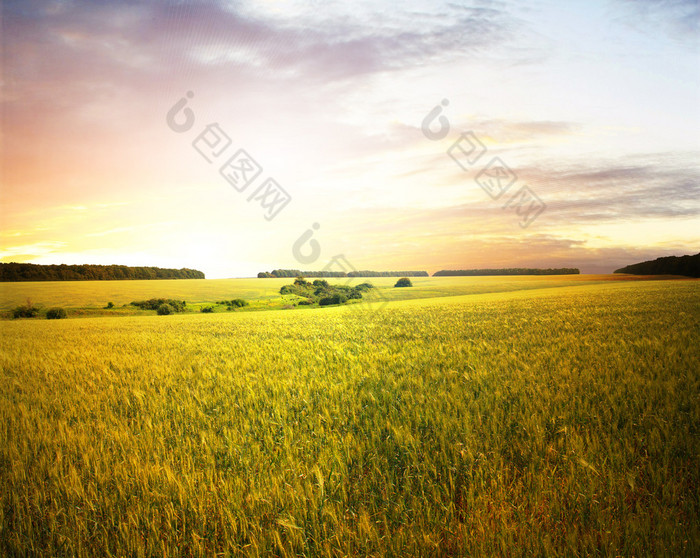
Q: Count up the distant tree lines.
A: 4